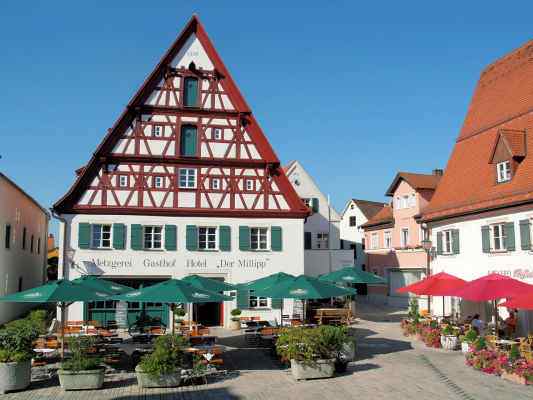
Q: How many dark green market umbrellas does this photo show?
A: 7